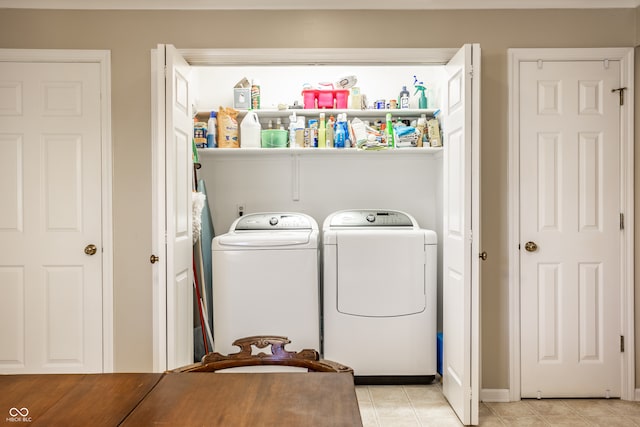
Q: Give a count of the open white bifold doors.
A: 2